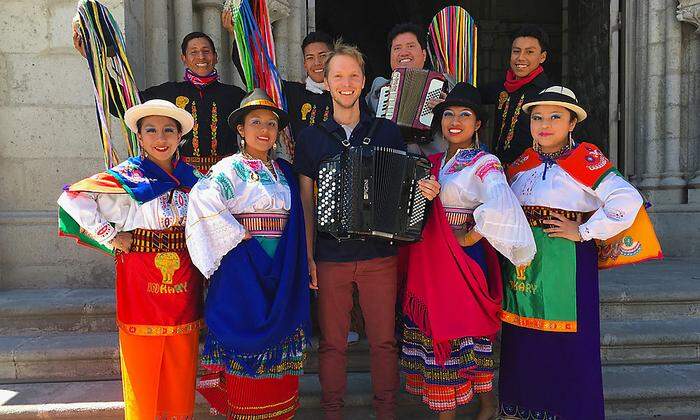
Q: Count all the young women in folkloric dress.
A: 4